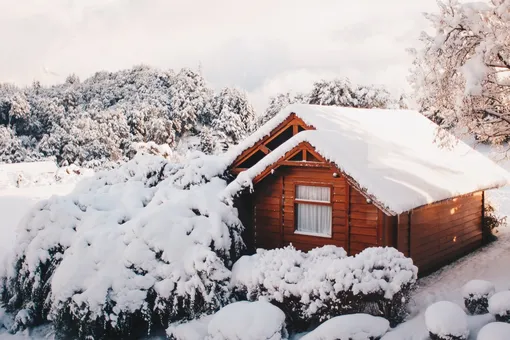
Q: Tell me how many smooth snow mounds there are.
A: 6